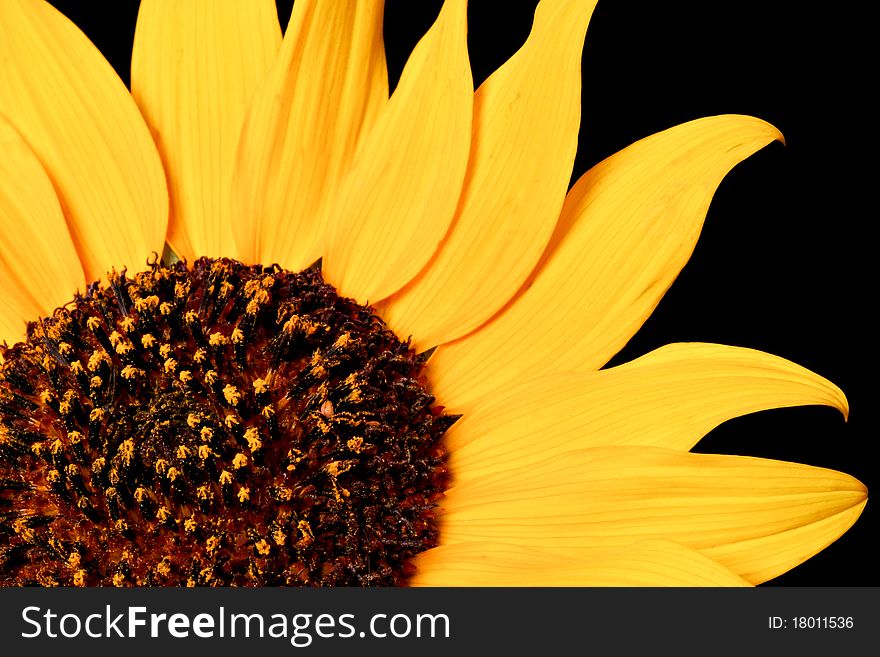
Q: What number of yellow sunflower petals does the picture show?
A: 10